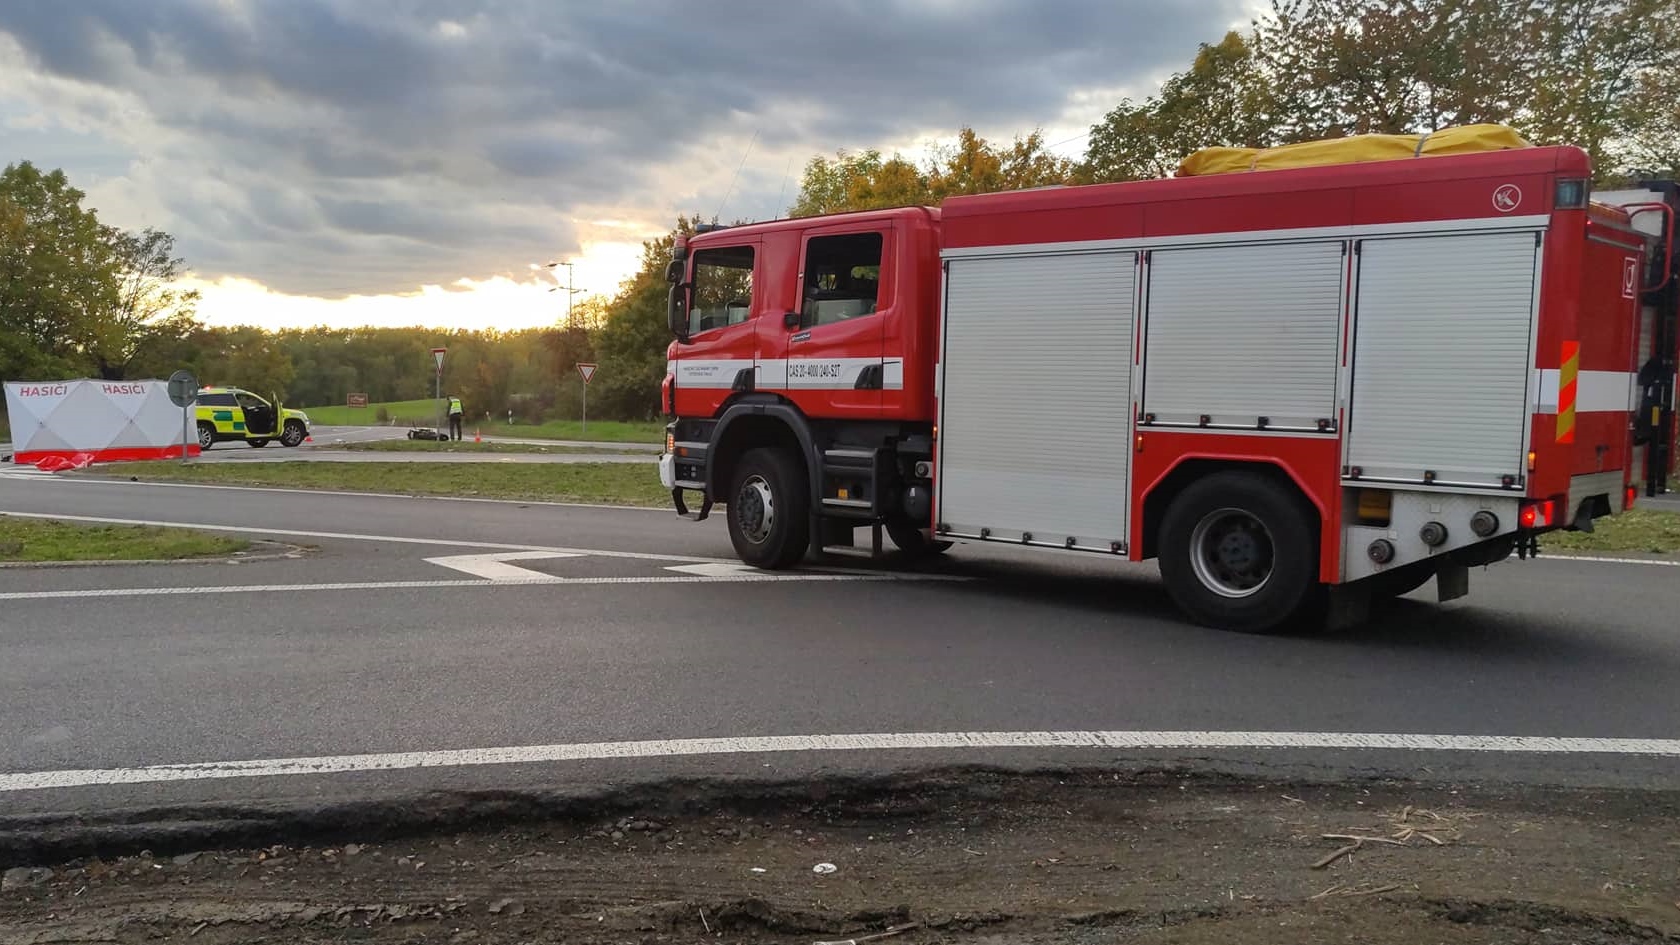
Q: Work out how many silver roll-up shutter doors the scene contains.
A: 3